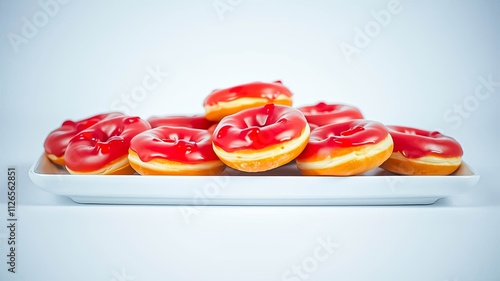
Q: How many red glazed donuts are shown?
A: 9